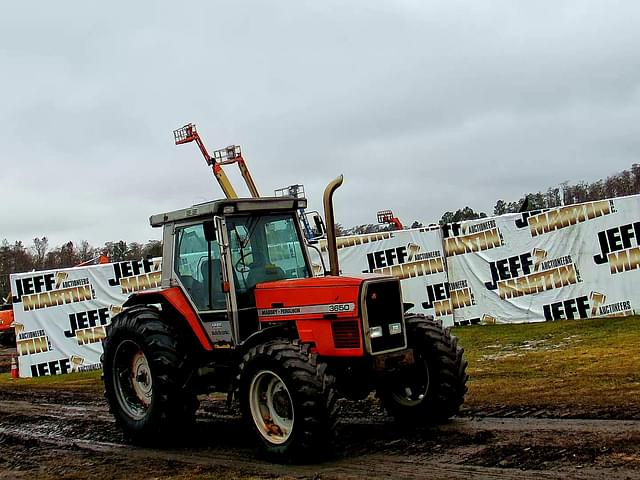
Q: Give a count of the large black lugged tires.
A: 3